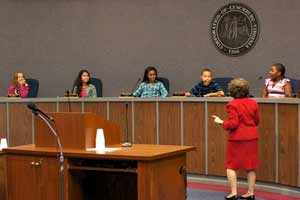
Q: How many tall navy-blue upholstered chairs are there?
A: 5